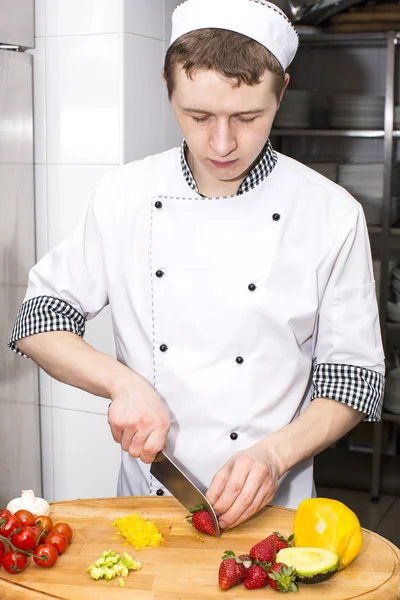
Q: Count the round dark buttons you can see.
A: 8